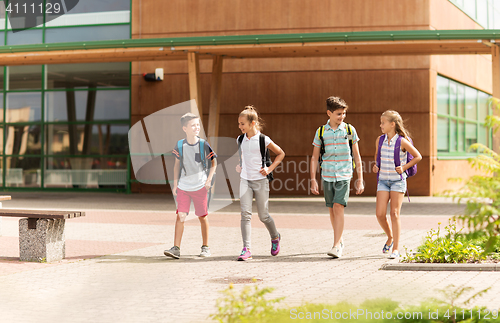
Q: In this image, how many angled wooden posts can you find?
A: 2